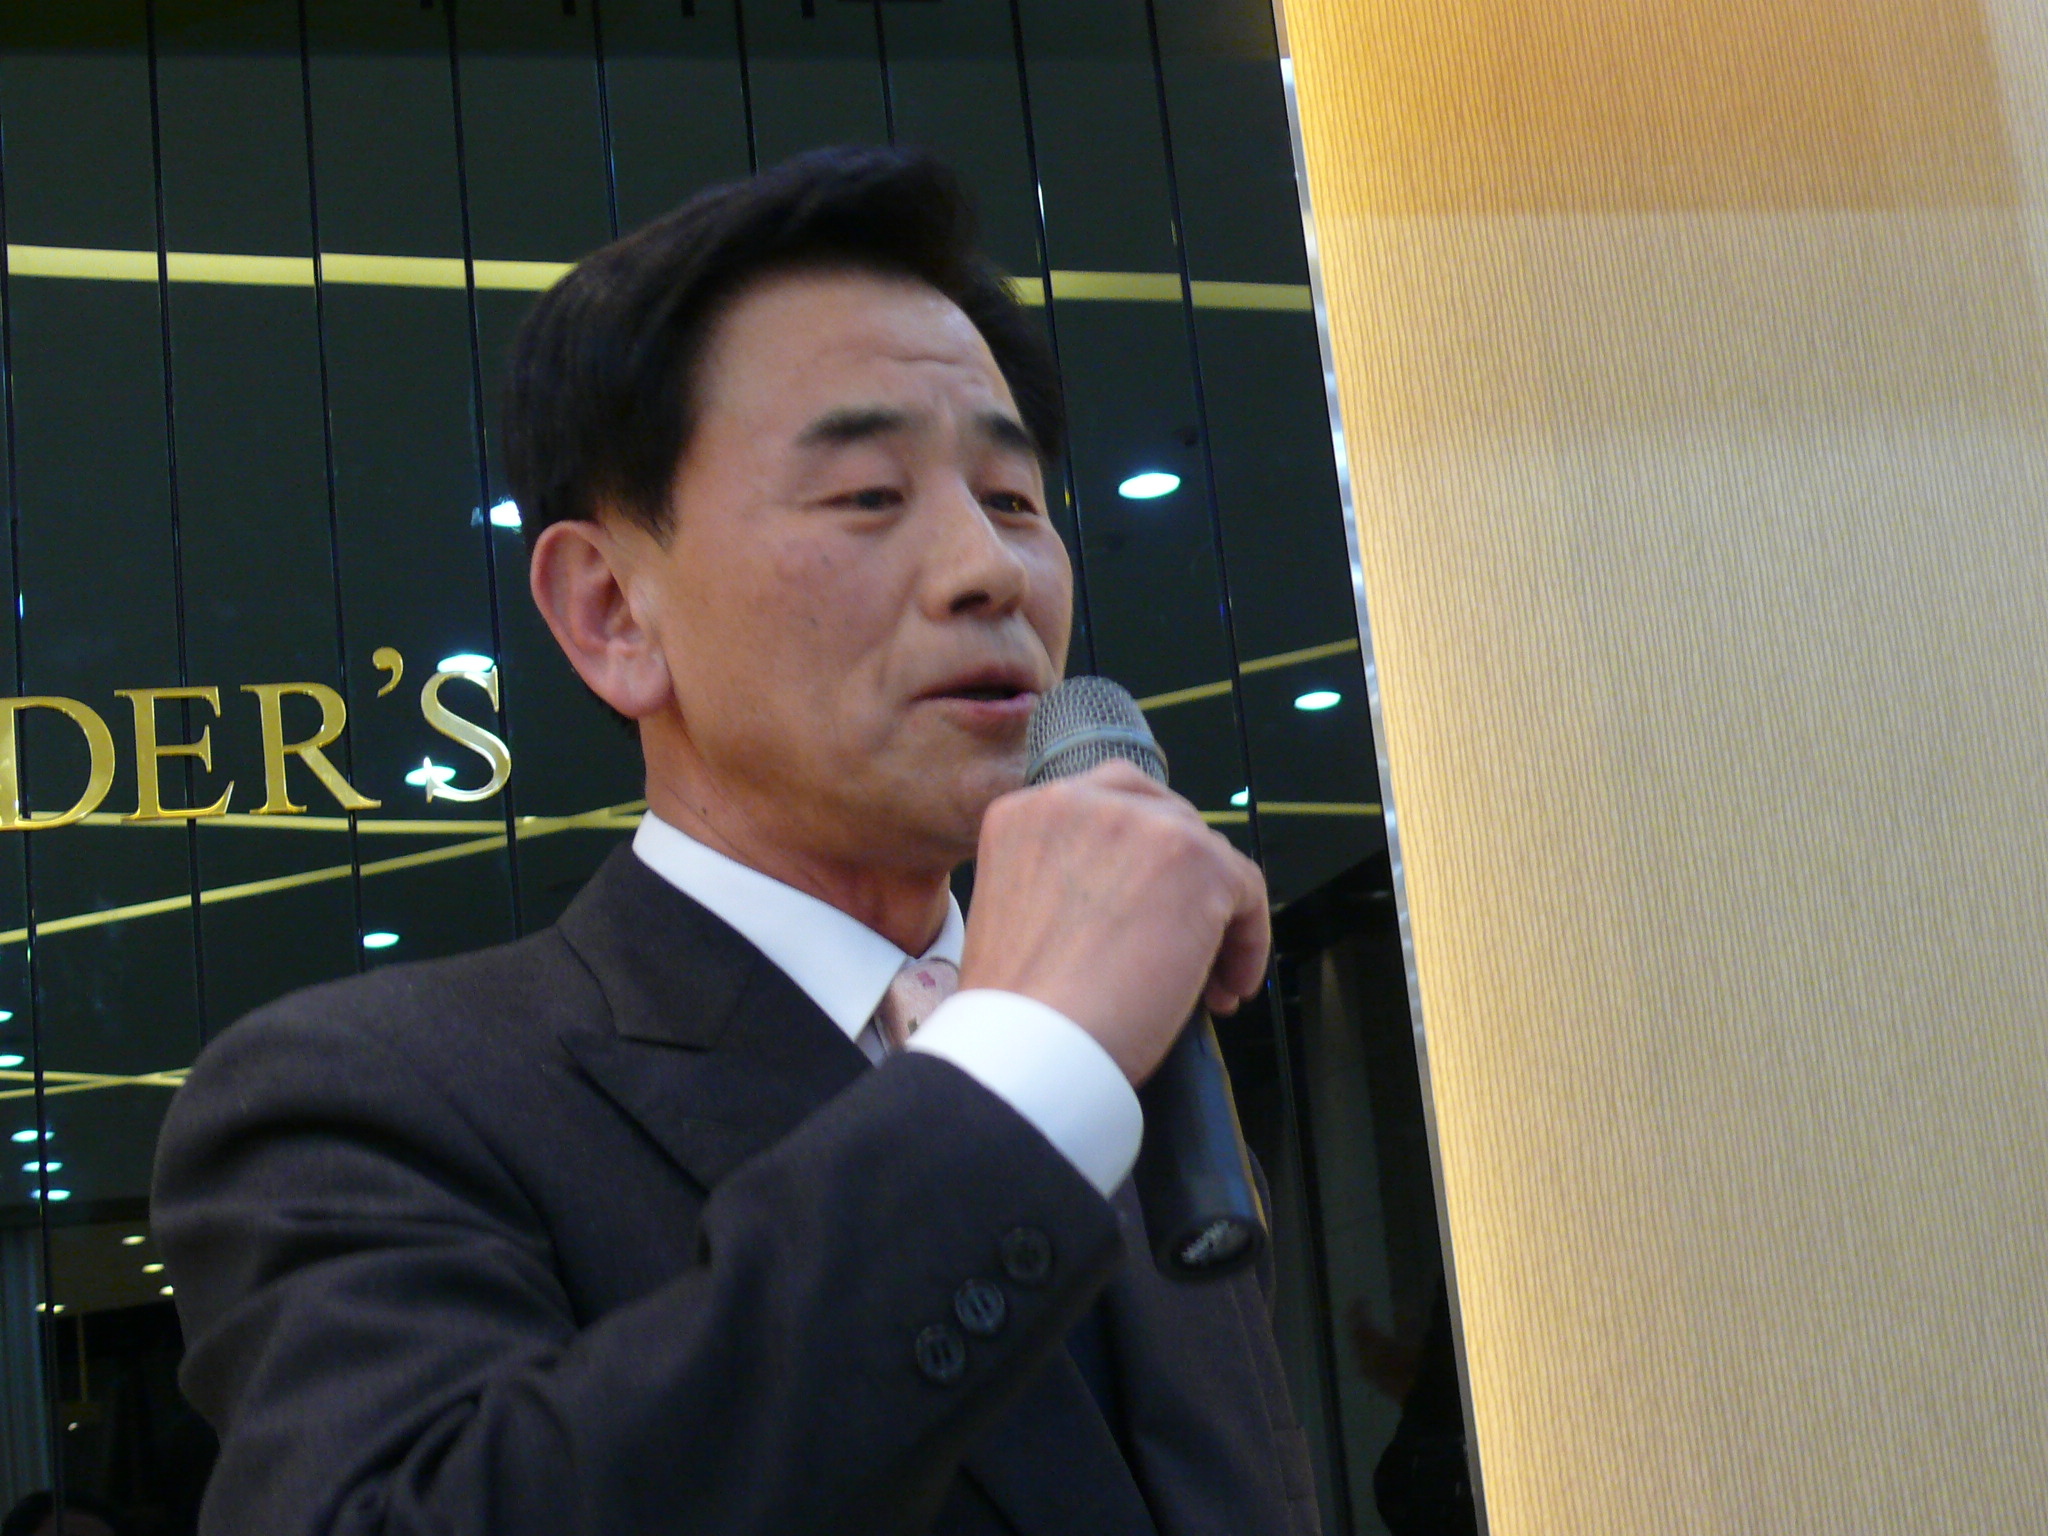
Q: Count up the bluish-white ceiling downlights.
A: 12